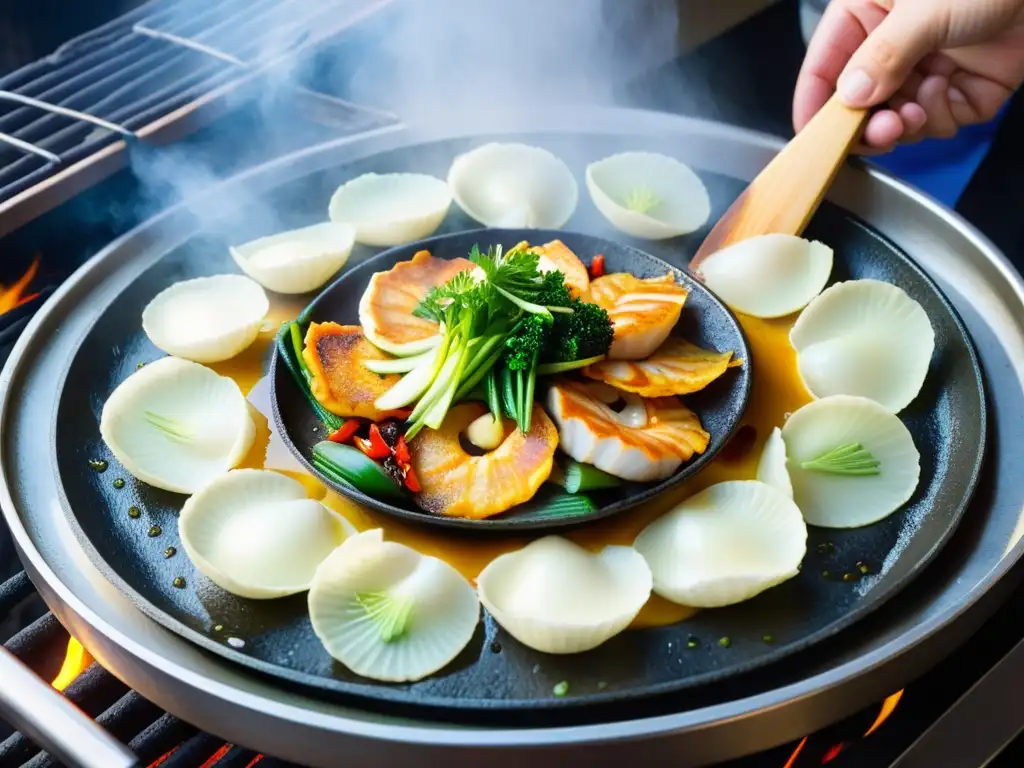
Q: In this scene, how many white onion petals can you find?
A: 13